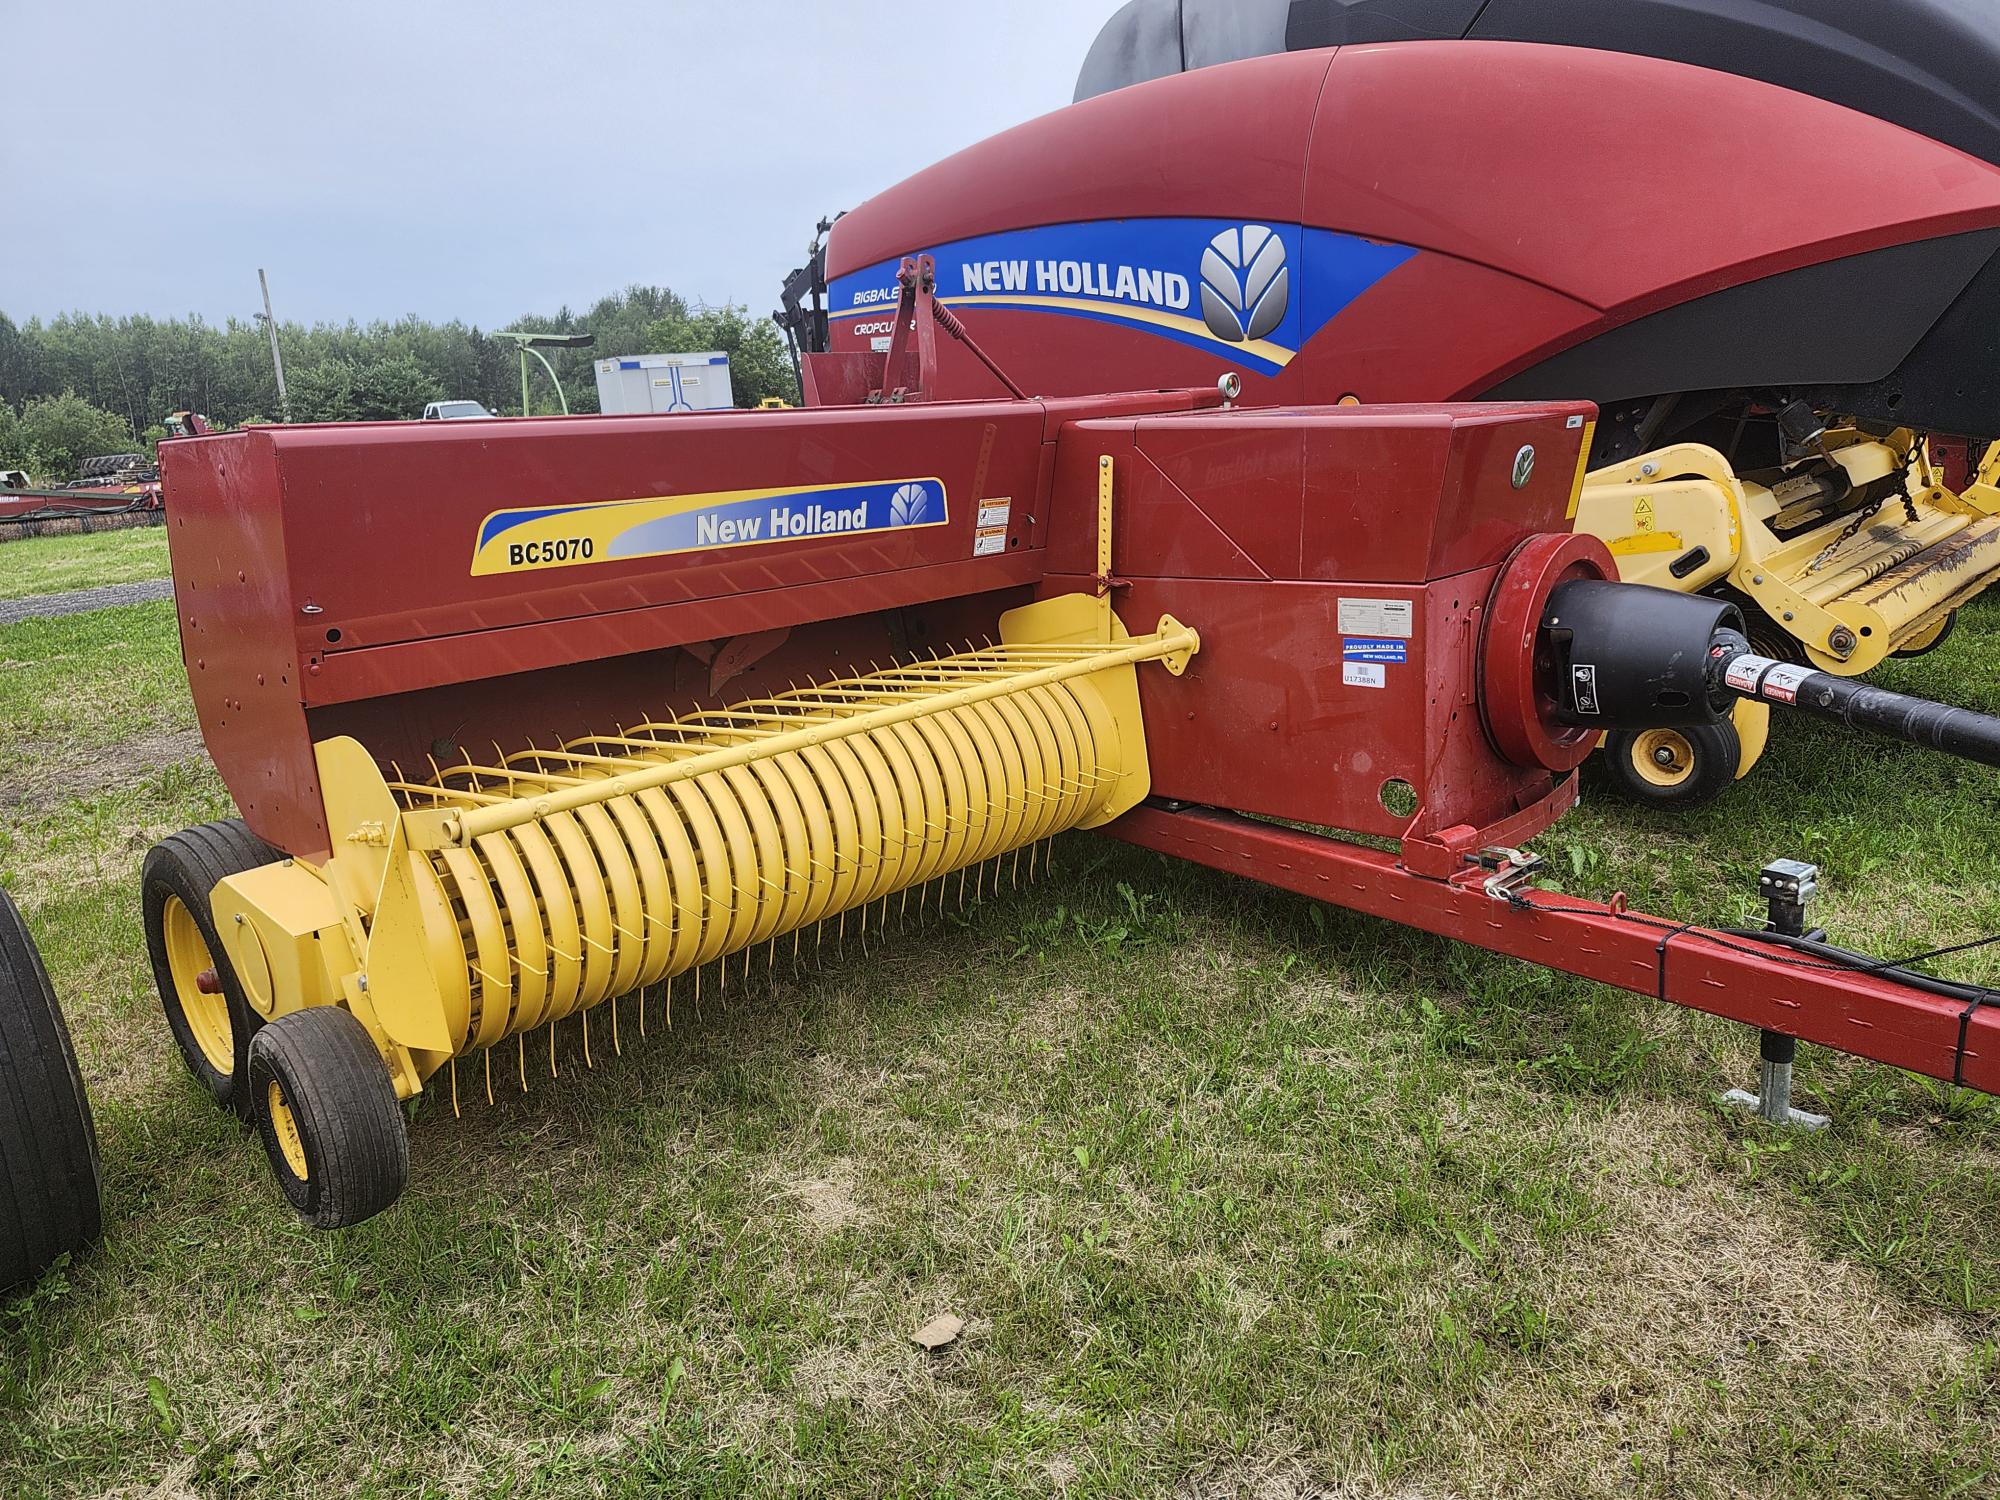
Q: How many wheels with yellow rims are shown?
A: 3